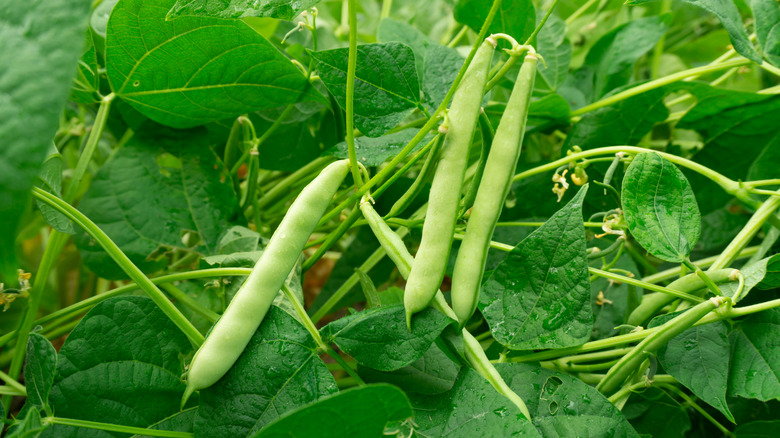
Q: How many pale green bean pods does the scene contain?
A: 4